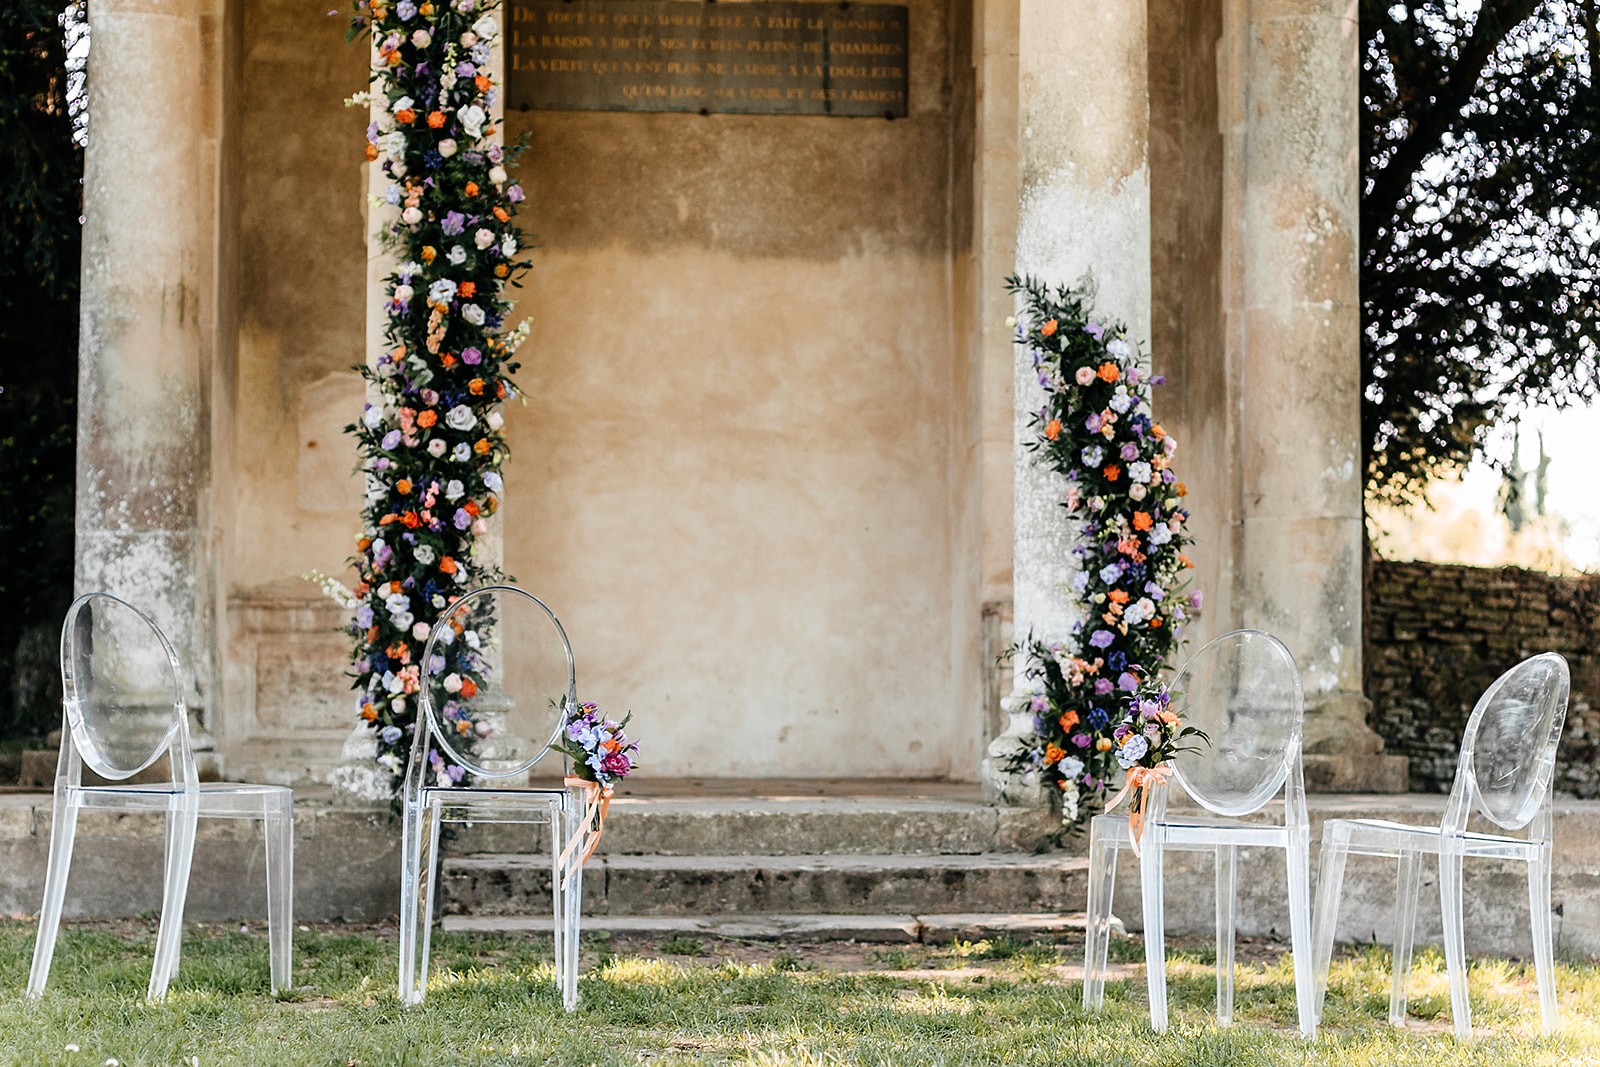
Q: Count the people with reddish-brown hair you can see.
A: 0